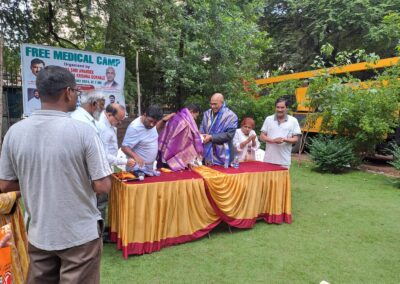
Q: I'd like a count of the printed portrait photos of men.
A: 4